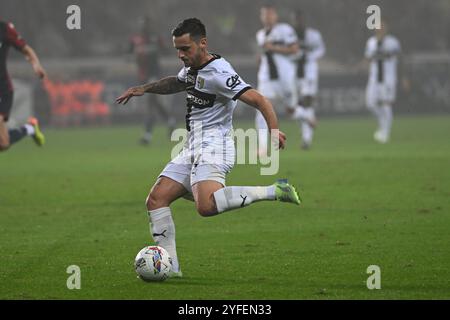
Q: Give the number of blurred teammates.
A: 3